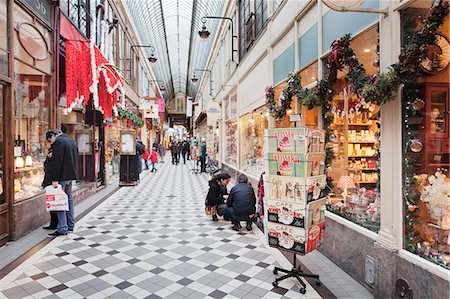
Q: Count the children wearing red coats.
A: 2